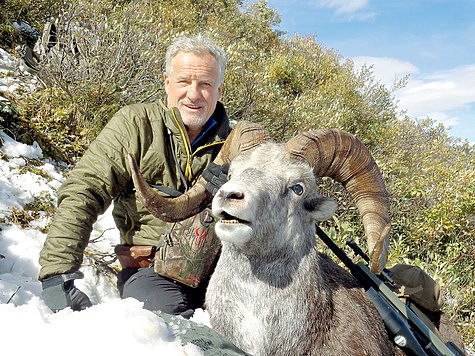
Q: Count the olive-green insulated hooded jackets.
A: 1